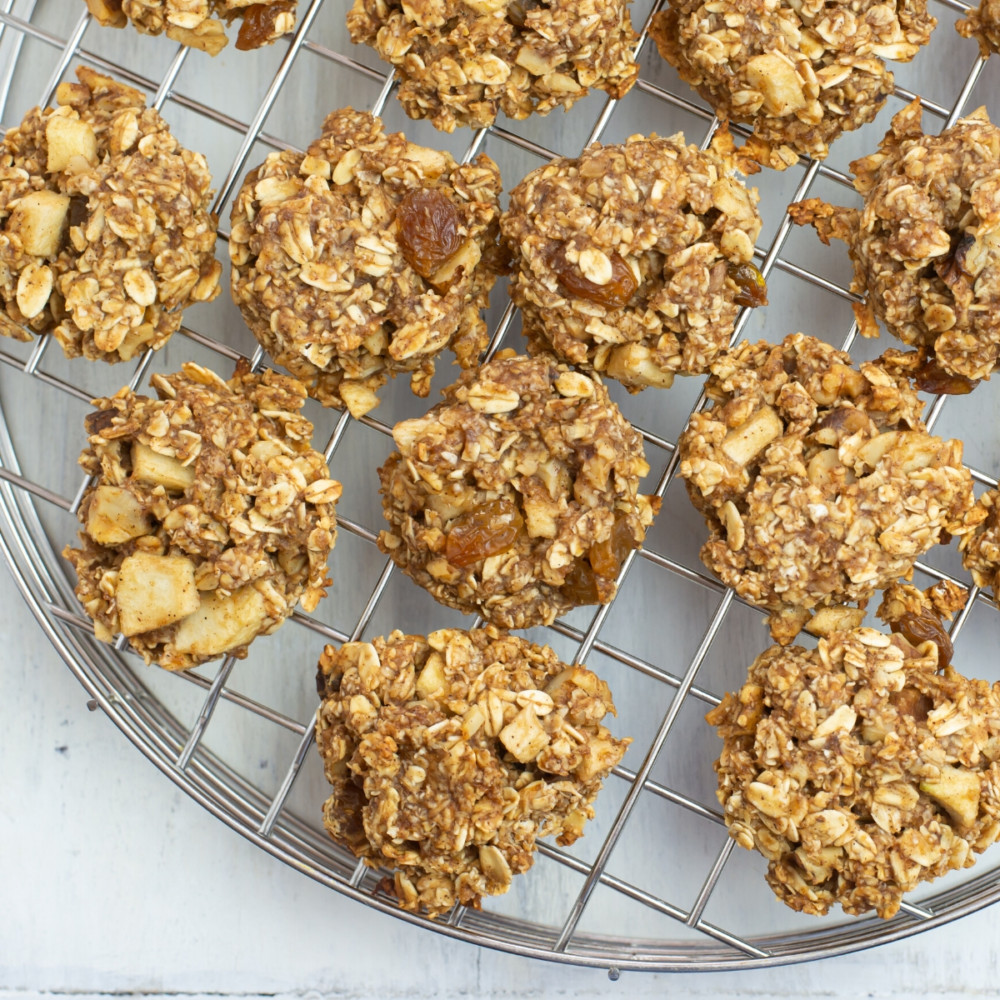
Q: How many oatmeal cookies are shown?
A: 14